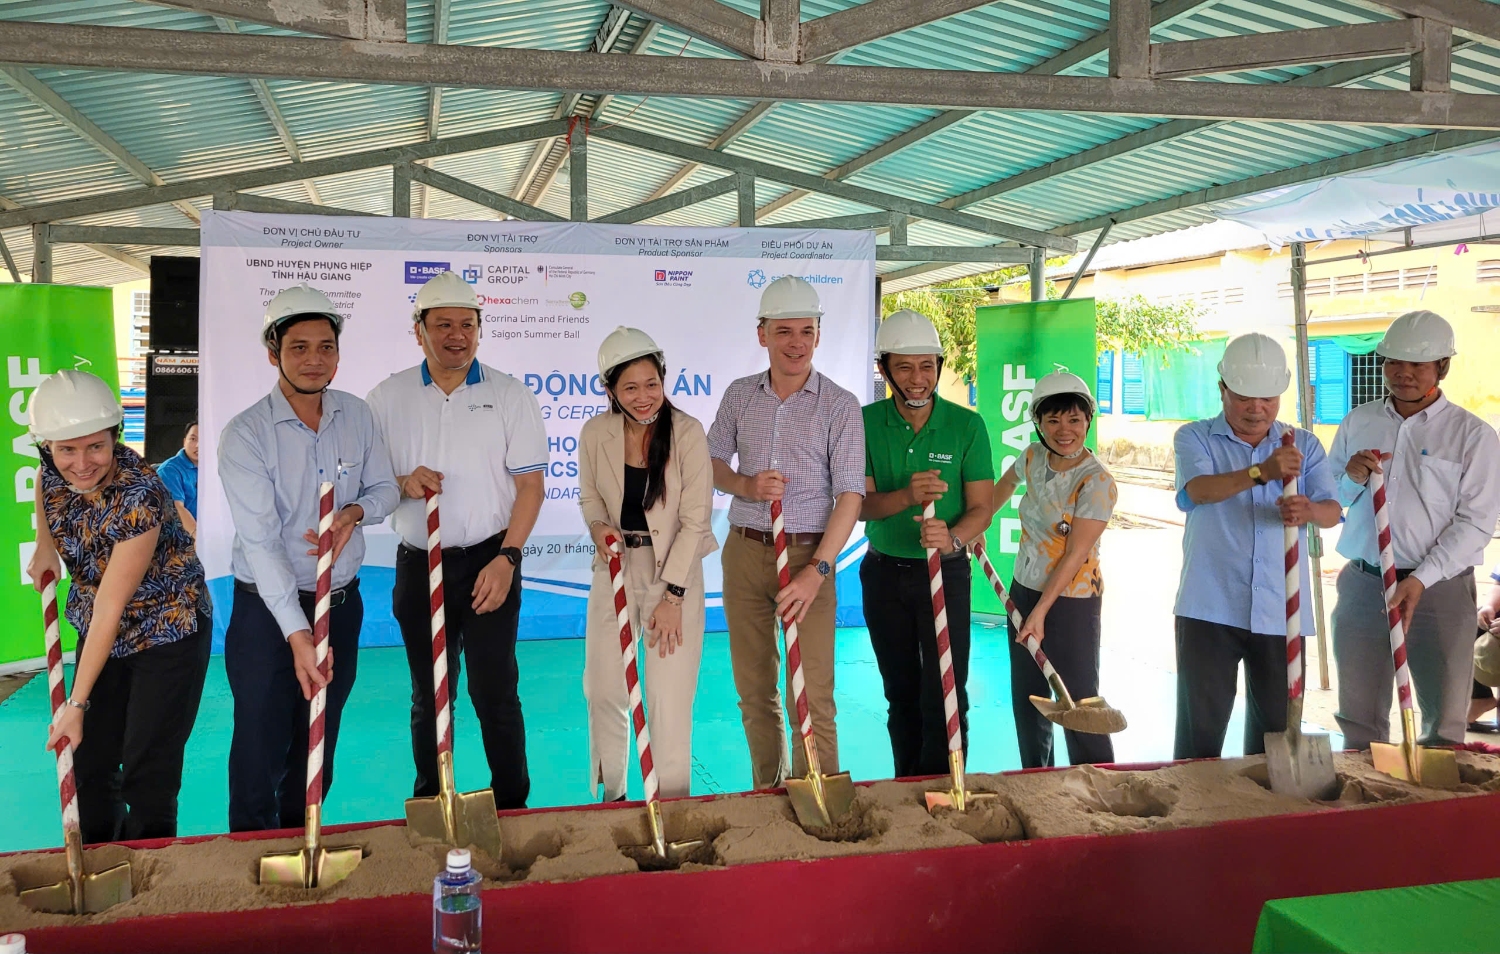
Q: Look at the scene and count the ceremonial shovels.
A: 9